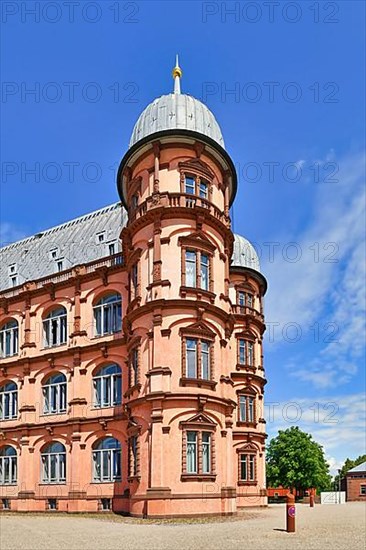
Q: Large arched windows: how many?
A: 9